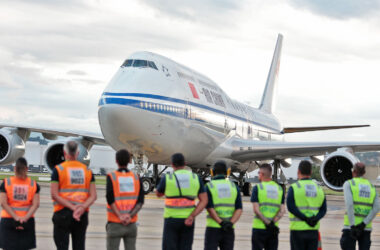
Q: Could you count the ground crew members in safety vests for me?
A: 8